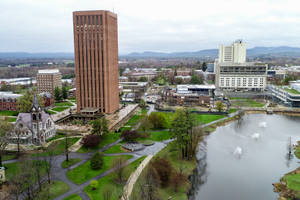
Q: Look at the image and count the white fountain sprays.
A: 3